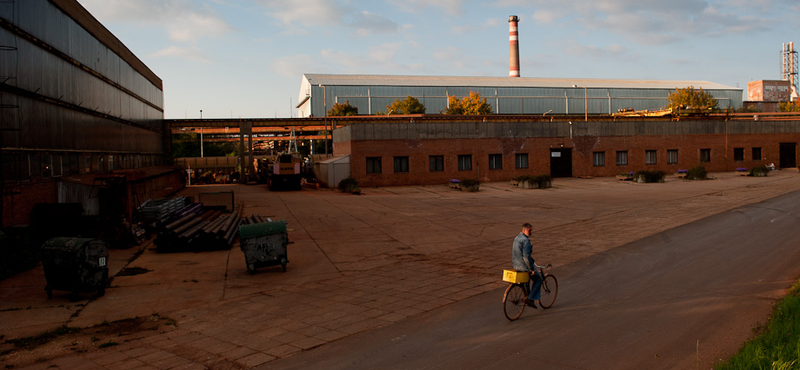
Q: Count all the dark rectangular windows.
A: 13